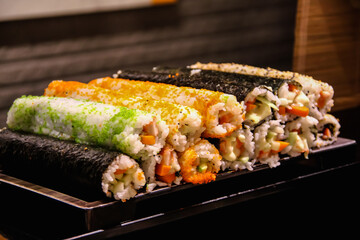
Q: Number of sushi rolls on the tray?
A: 13